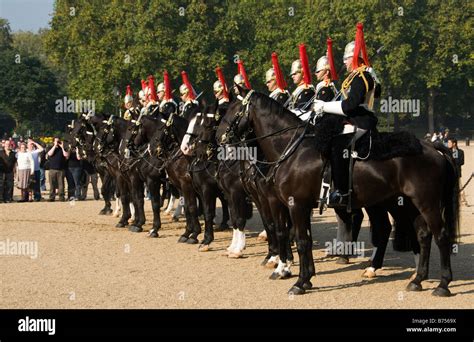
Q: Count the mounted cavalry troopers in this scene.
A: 11